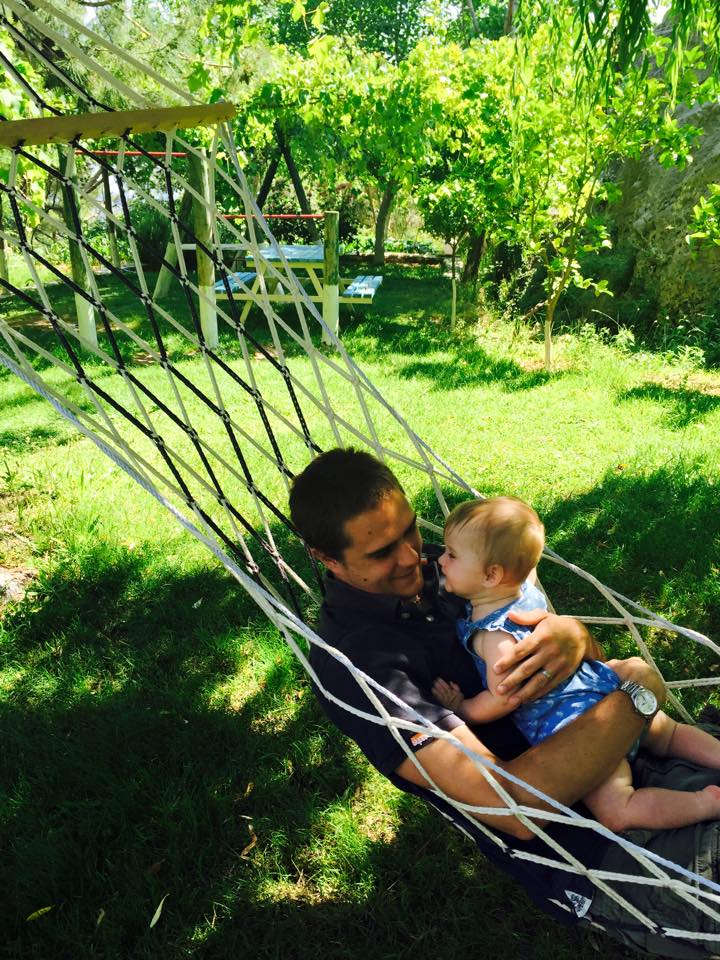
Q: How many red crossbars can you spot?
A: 2